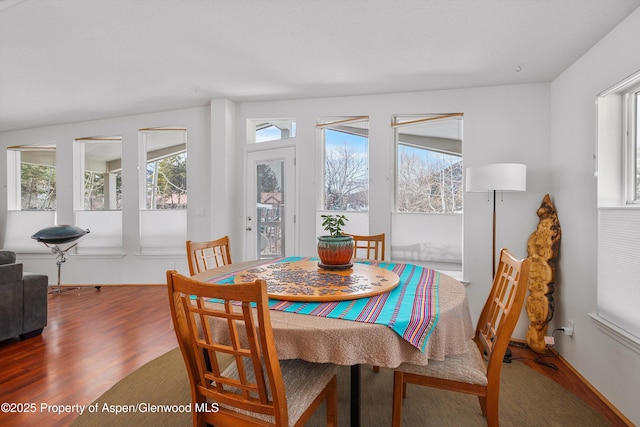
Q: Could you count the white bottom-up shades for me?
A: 6